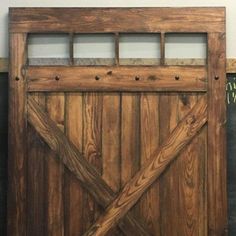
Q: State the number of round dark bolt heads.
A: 6